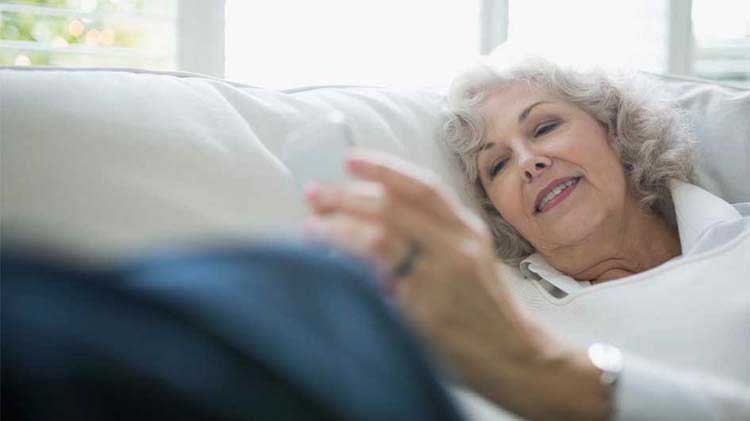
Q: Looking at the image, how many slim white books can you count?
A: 0